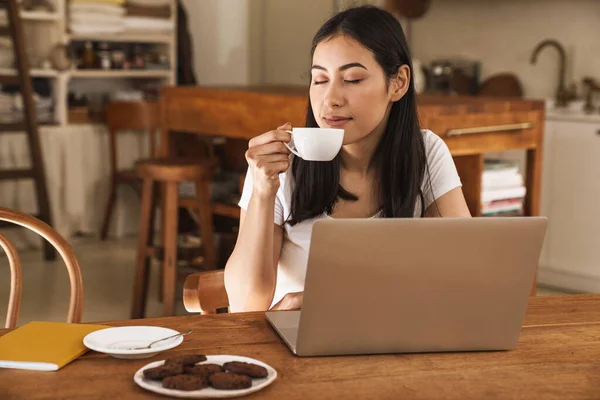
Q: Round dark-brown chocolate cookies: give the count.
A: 6